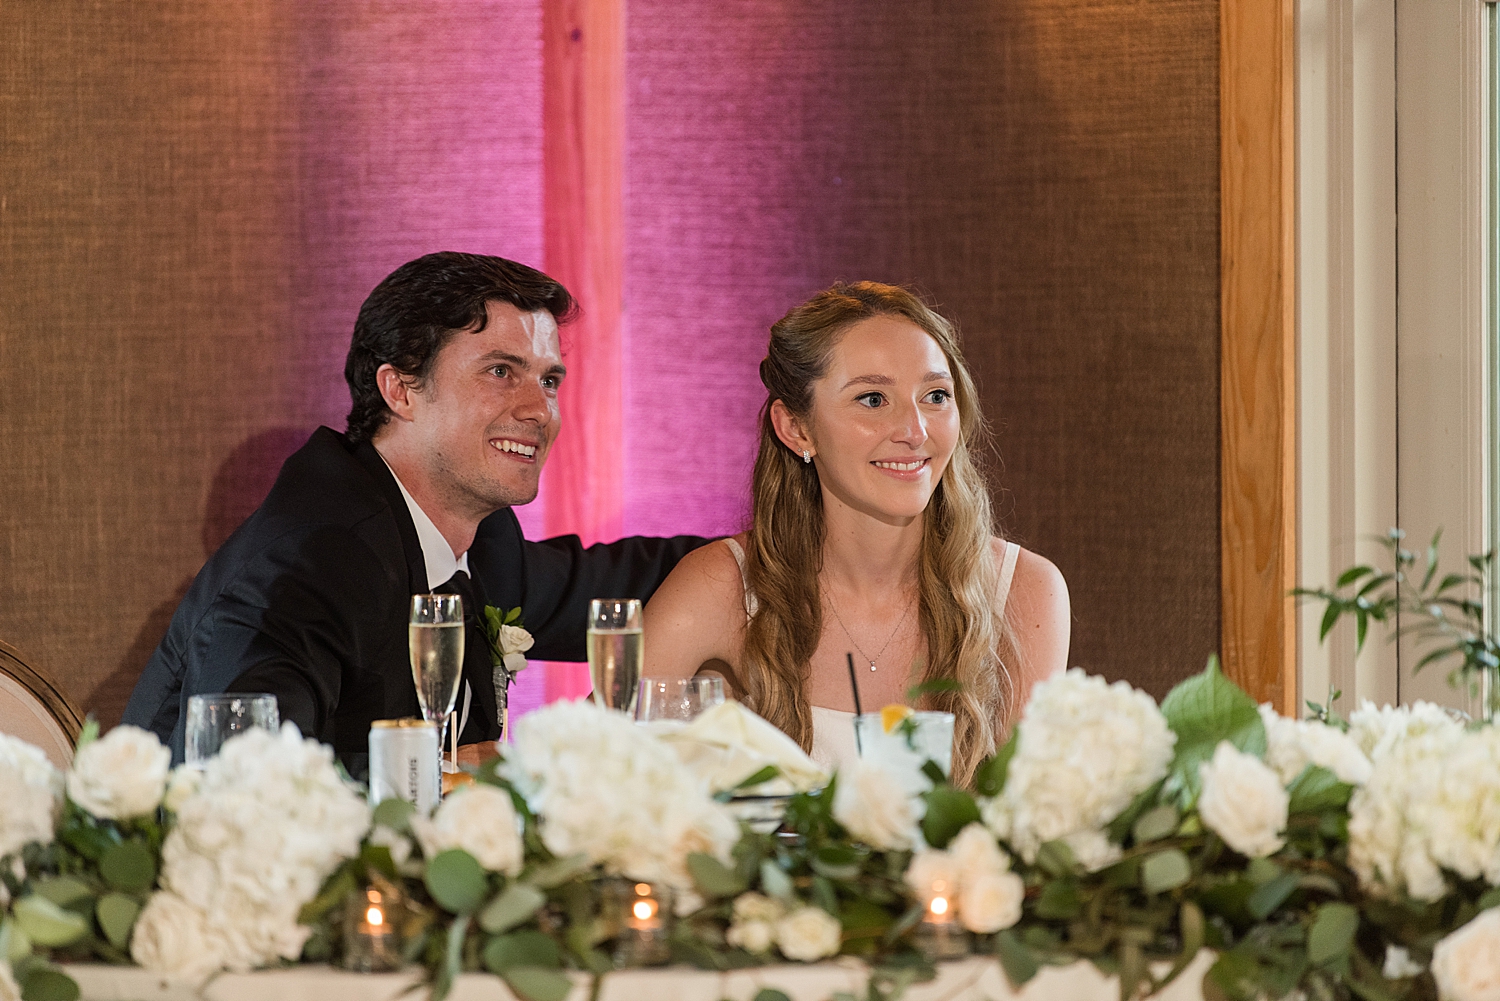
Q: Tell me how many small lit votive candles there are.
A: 3